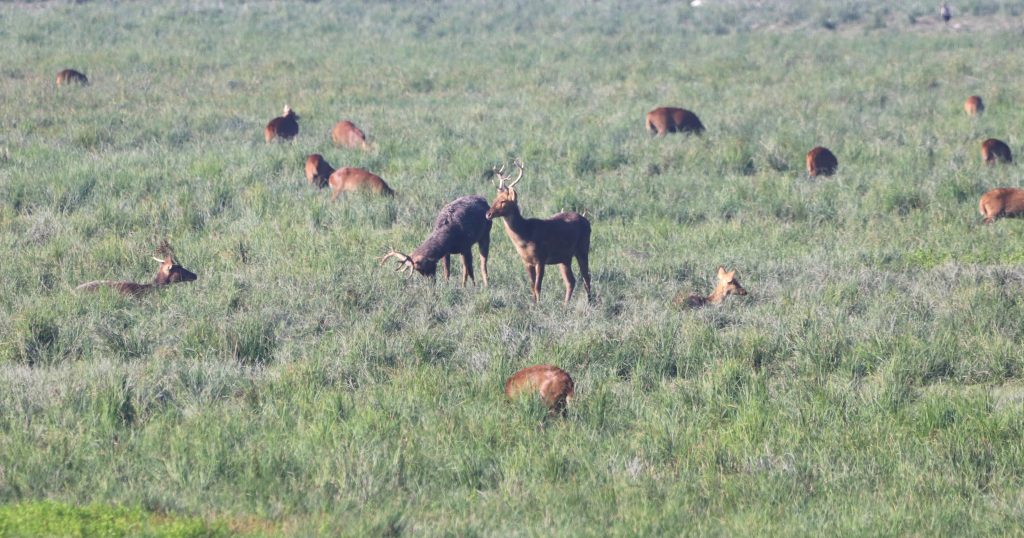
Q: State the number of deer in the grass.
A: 15